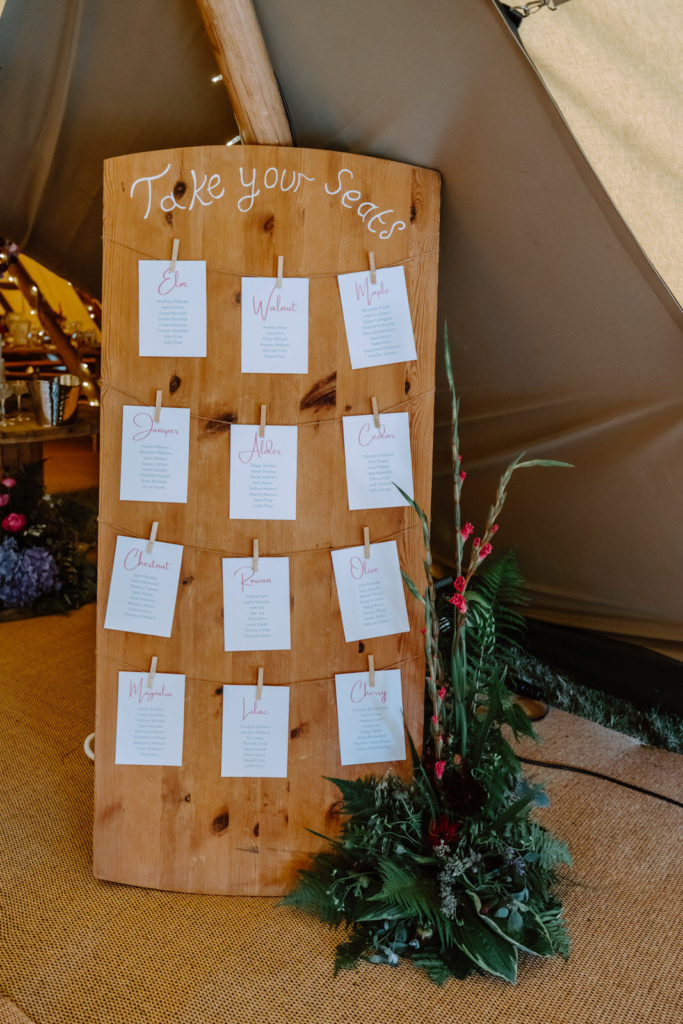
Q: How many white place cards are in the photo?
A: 12